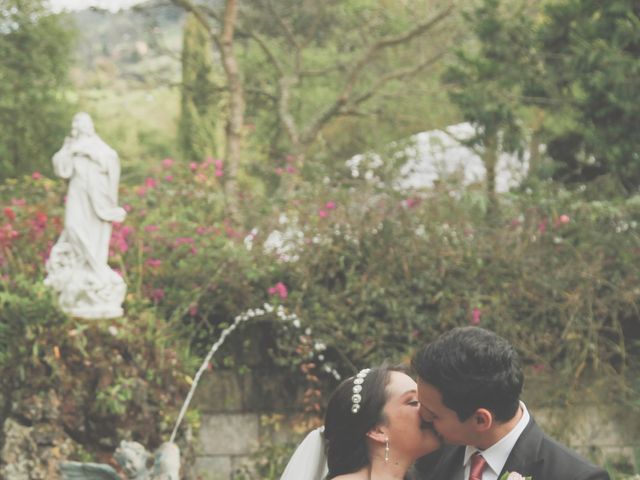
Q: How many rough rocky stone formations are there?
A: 1